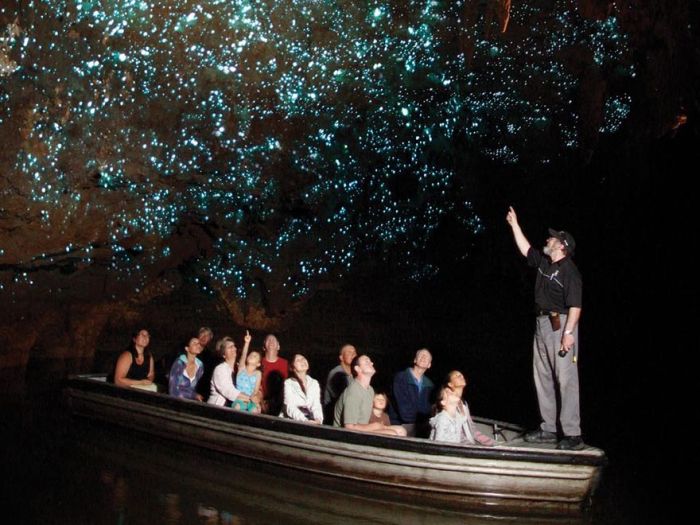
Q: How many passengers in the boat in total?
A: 13